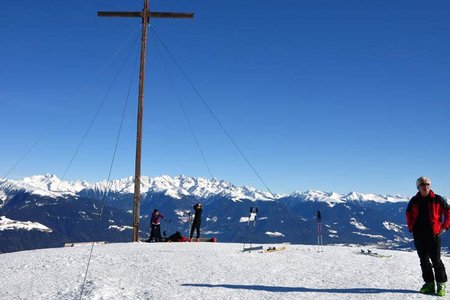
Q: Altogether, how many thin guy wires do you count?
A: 5